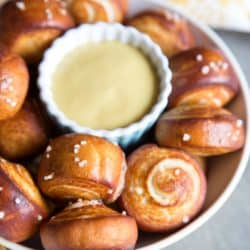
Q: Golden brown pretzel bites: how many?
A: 11